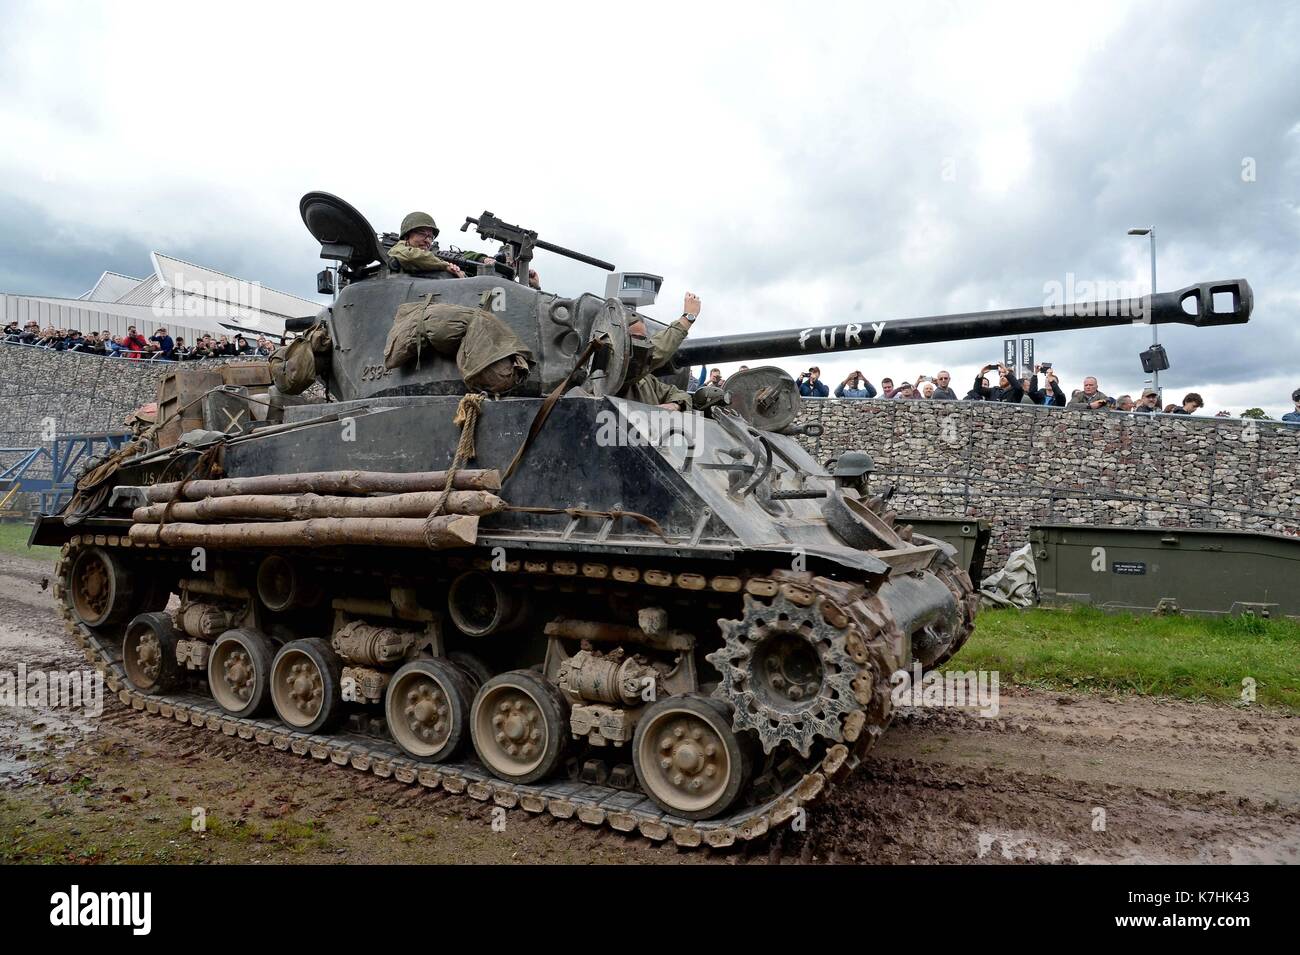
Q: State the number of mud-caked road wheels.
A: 6